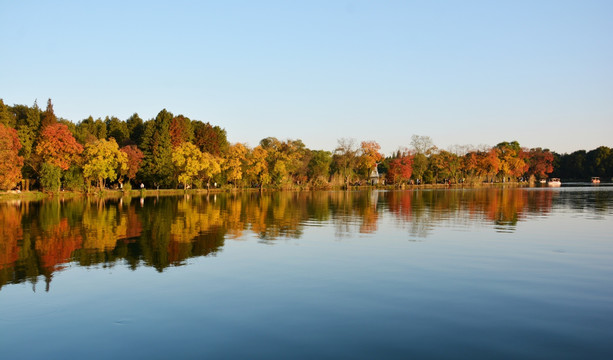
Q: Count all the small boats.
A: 3